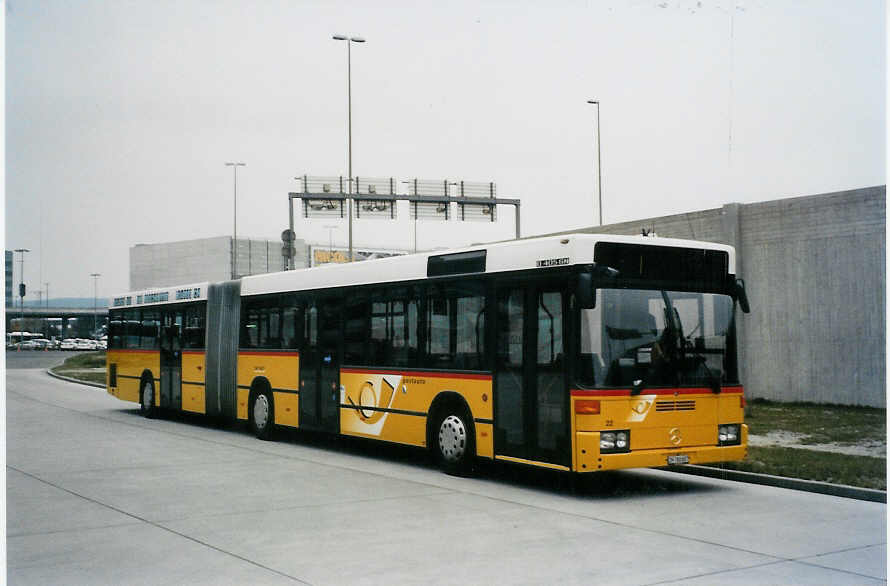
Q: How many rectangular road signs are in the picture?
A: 4